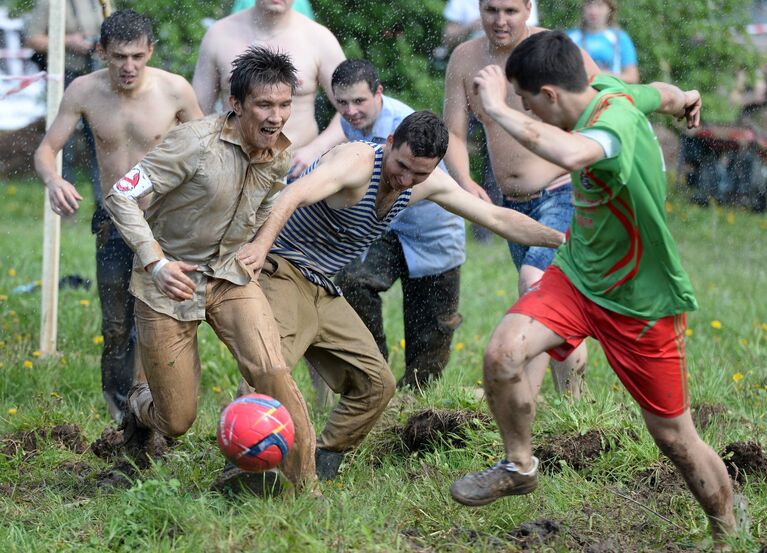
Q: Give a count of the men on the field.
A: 7